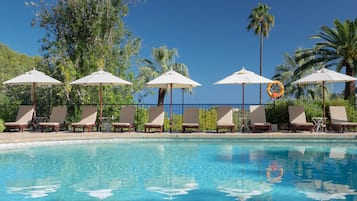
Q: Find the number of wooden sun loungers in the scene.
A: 10